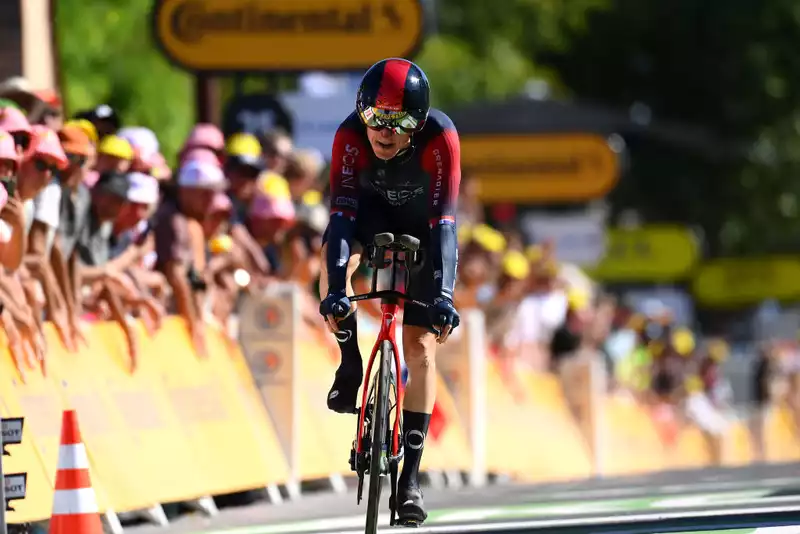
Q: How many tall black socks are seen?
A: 2